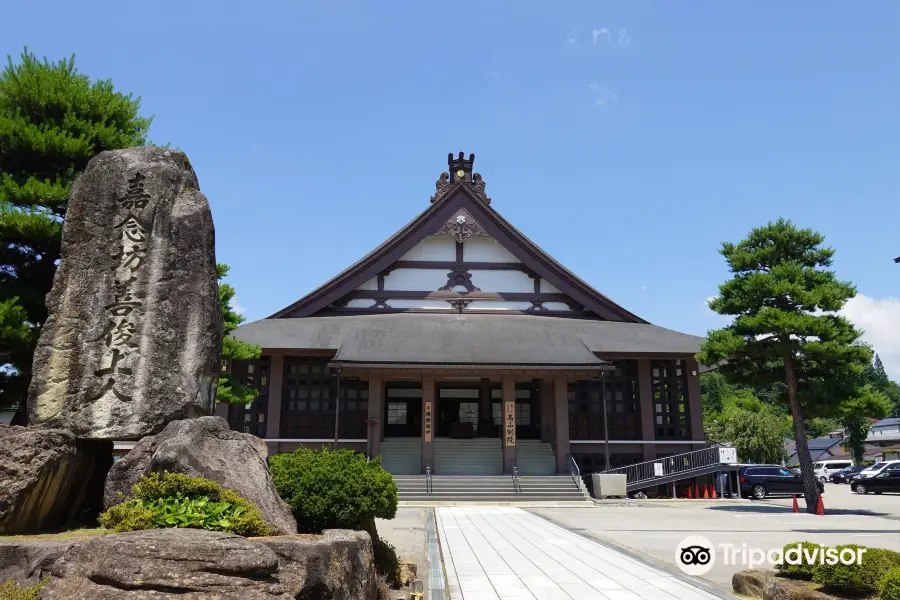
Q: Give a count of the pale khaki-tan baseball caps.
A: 0